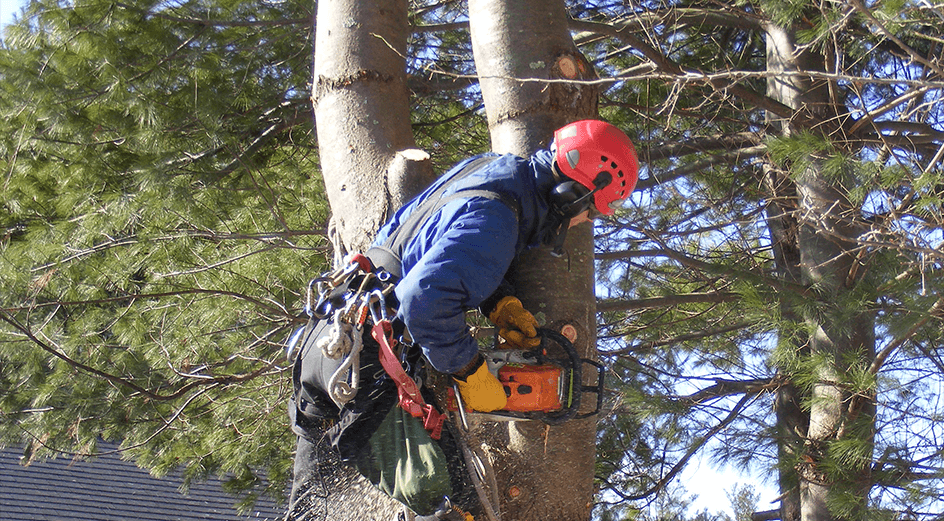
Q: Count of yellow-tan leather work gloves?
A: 2